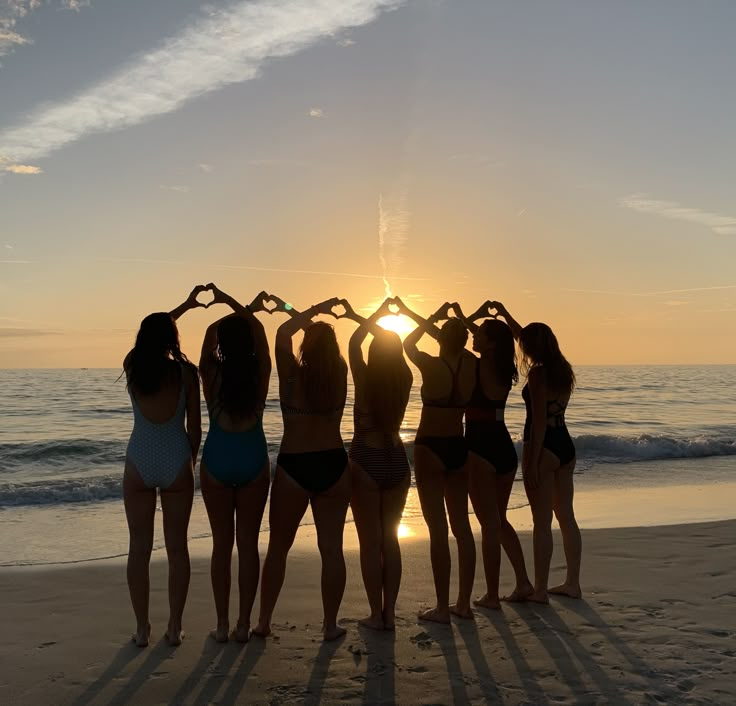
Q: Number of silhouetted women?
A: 7